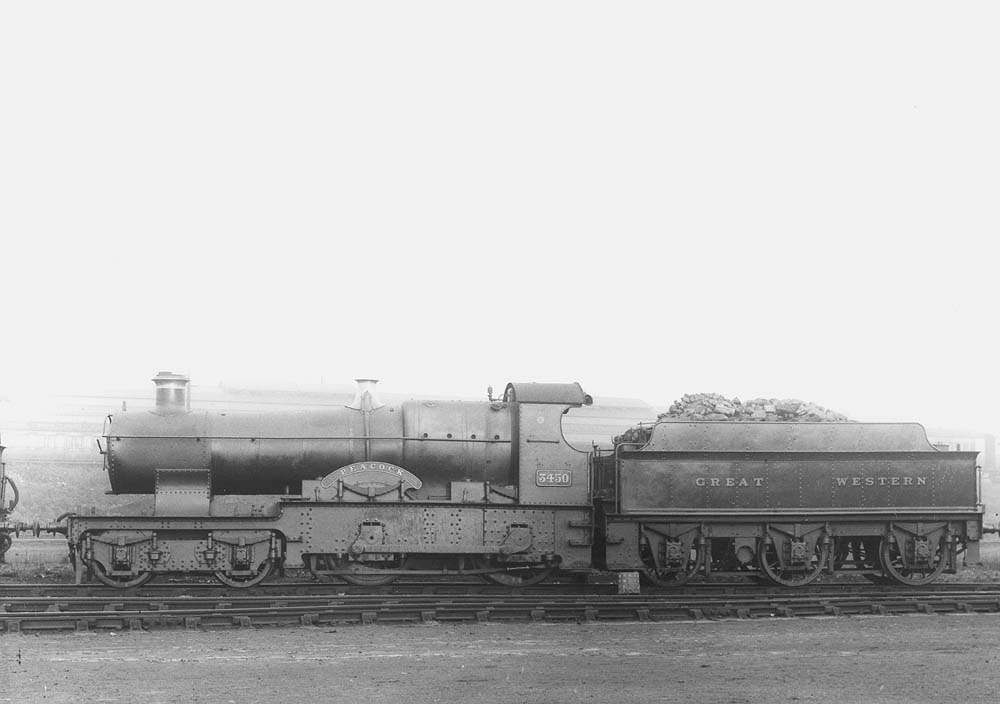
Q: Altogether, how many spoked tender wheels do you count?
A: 3